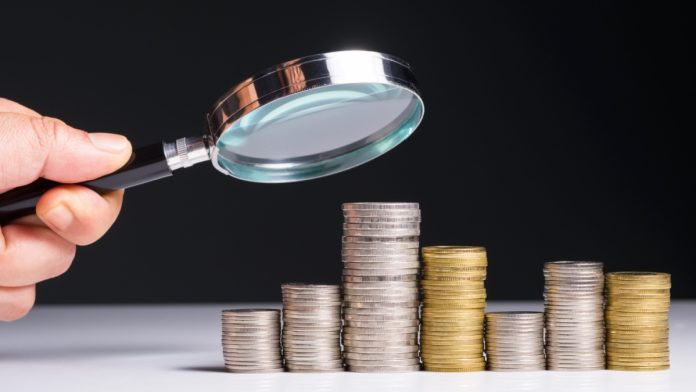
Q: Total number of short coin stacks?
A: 2